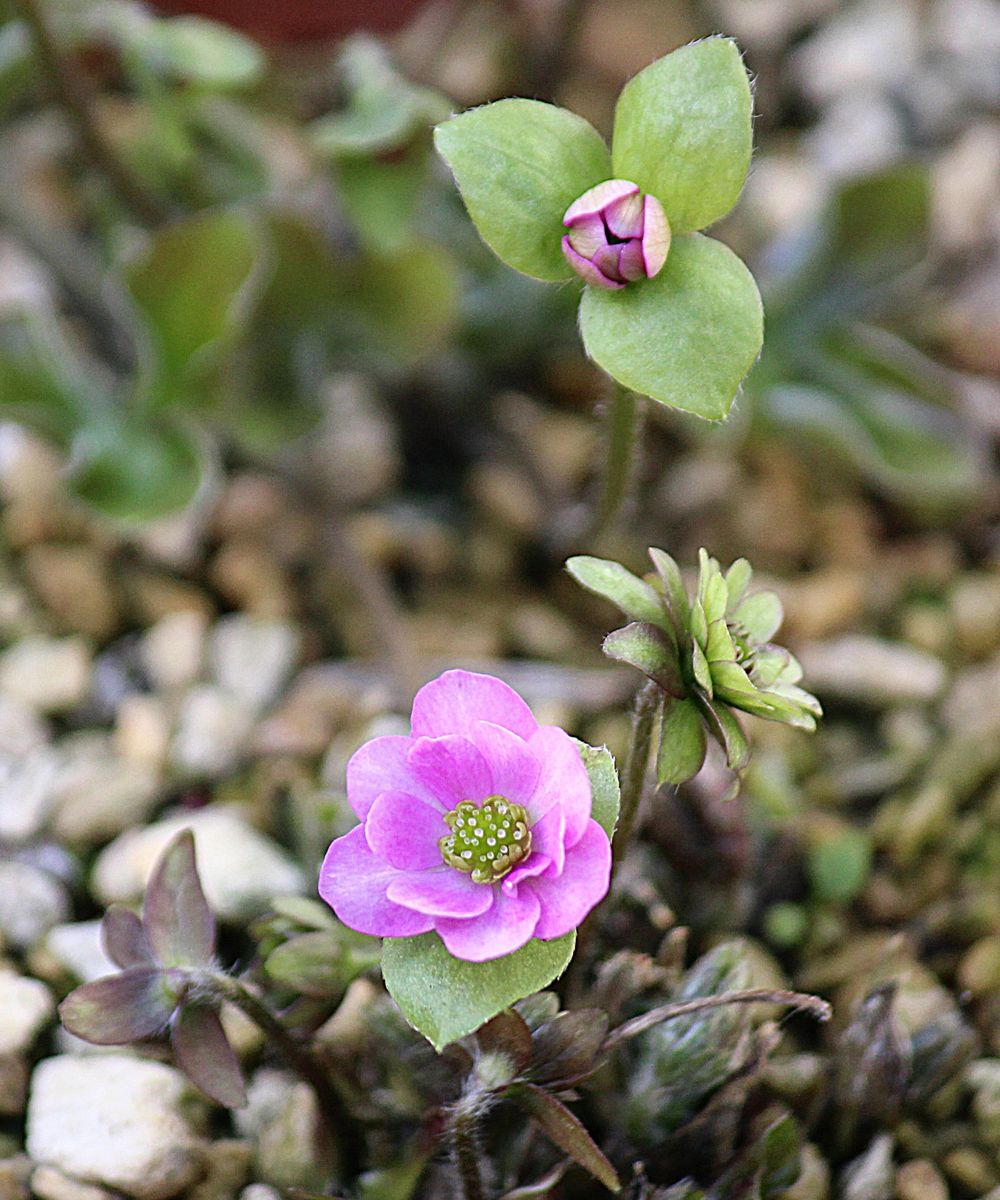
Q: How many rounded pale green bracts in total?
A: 5